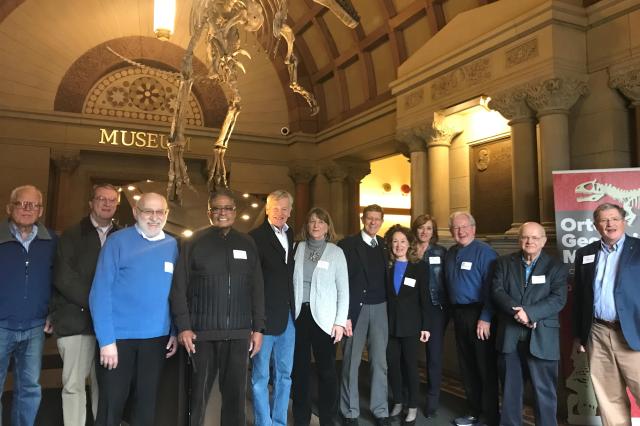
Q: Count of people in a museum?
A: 12